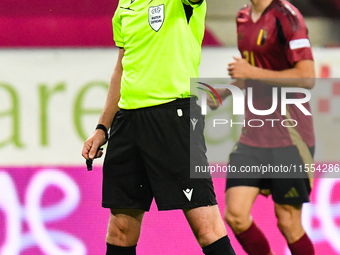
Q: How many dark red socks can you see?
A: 2